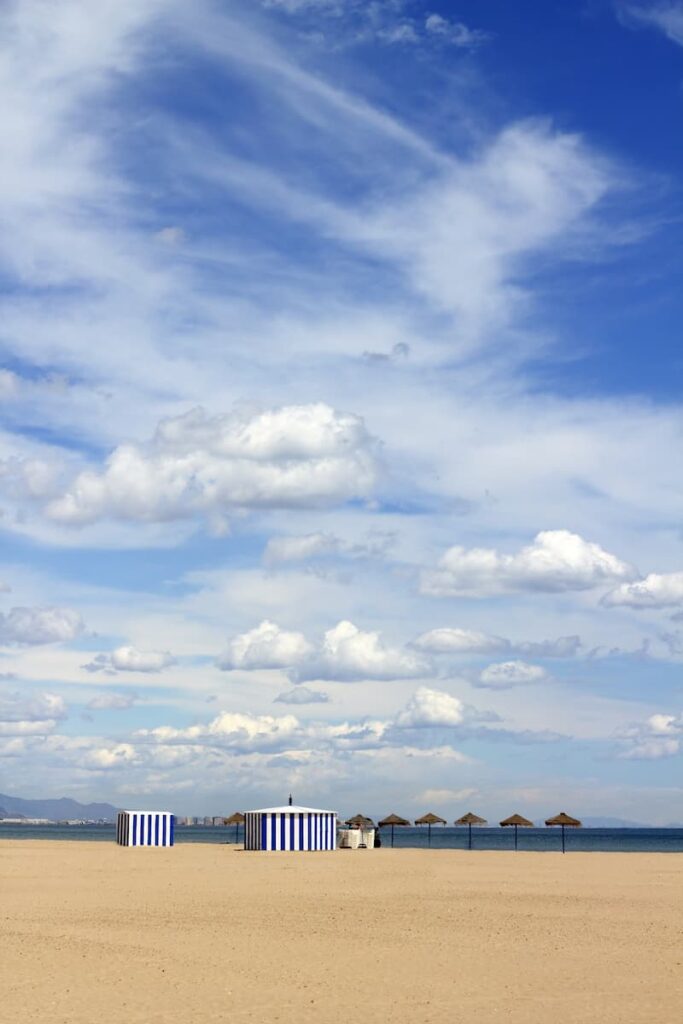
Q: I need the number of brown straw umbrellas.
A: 7